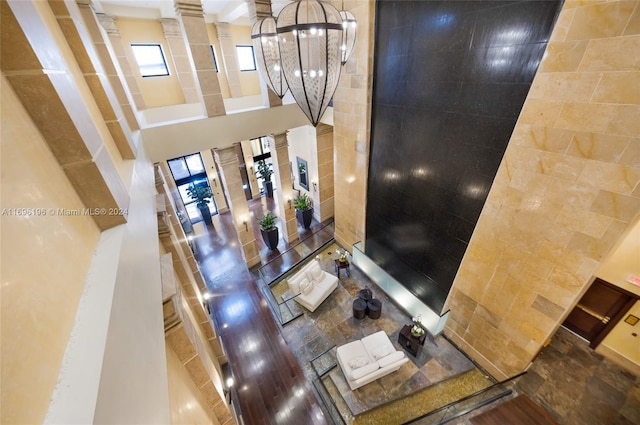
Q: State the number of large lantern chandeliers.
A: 3